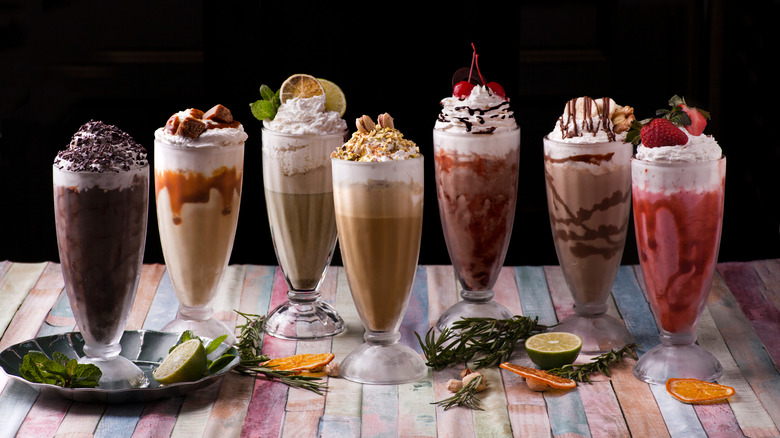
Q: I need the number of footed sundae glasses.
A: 7